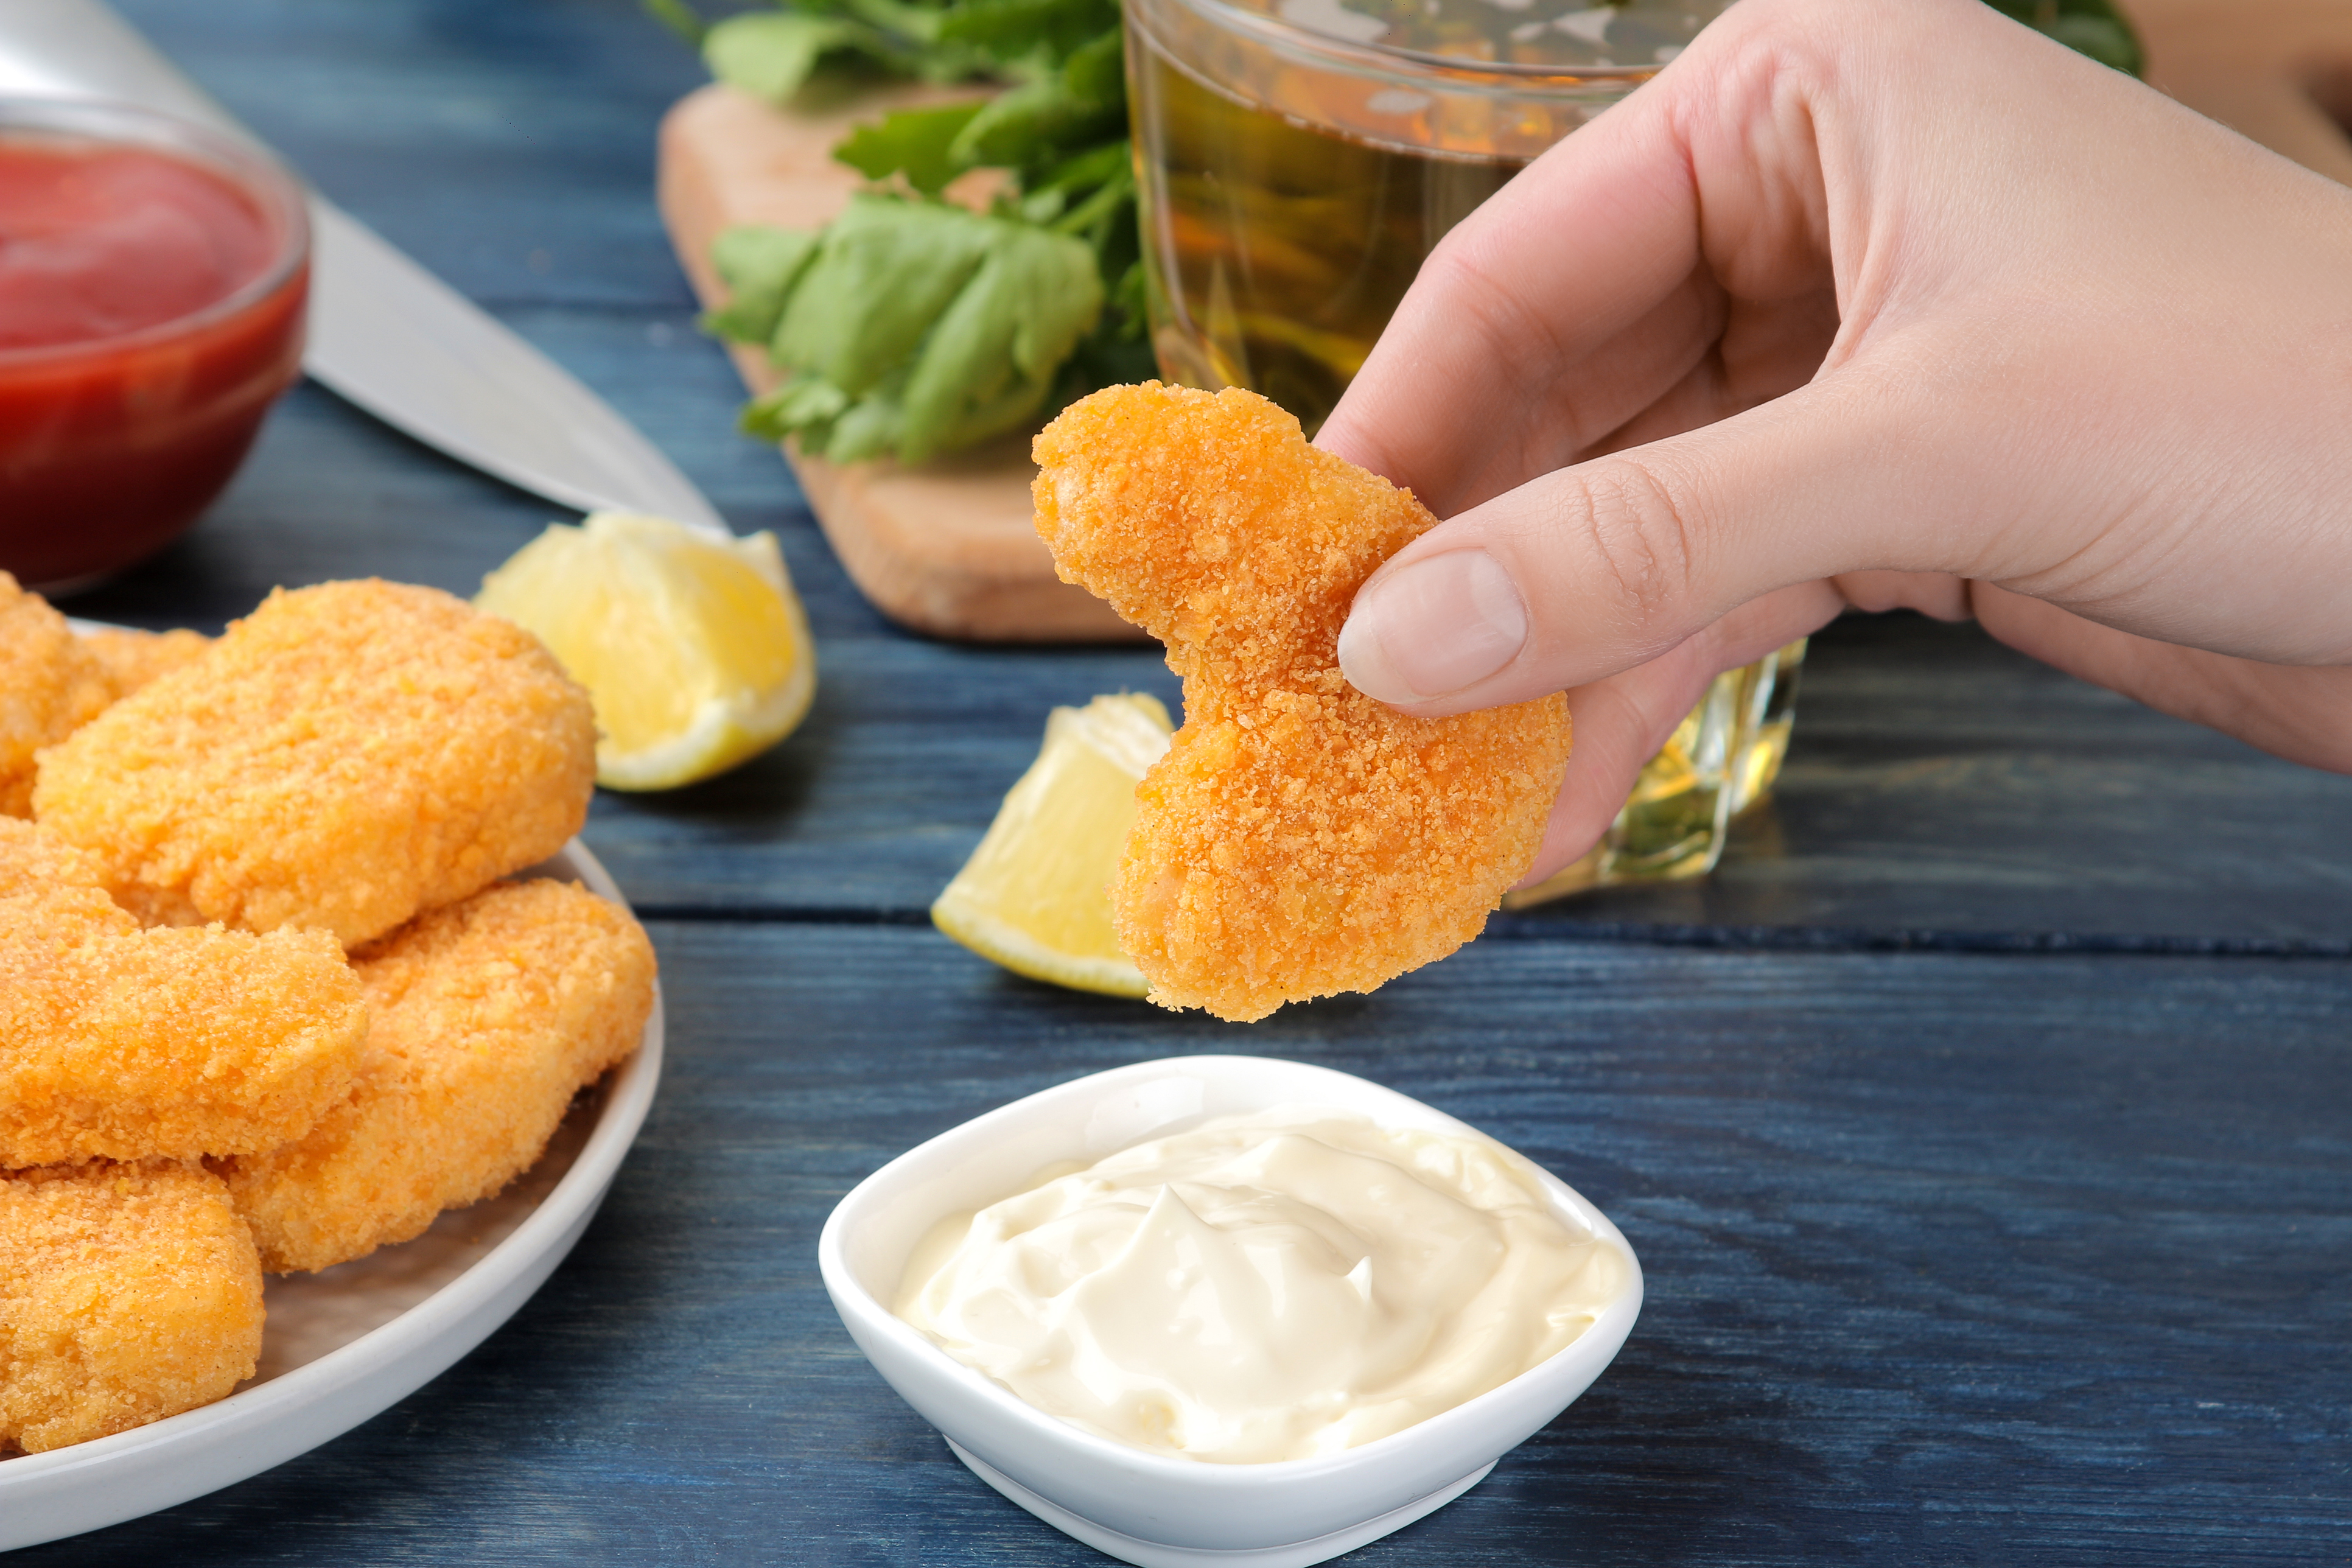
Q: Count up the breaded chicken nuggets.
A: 7